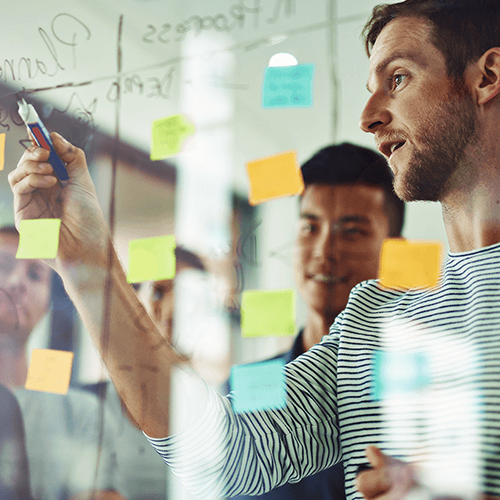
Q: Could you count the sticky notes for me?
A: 11